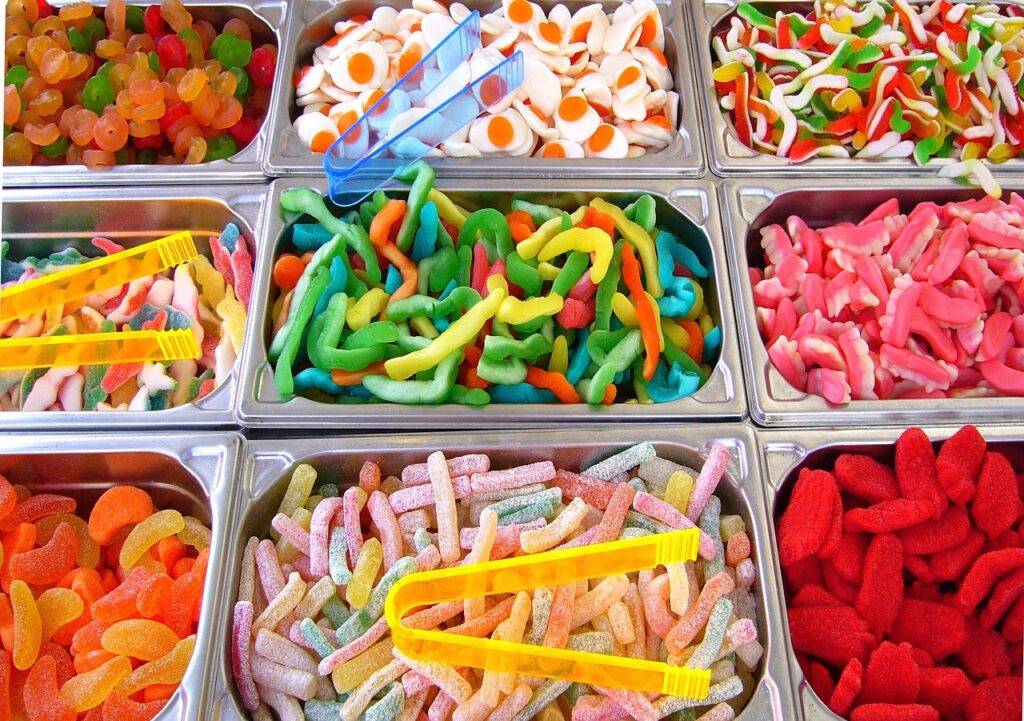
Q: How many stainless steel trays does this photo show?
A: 9